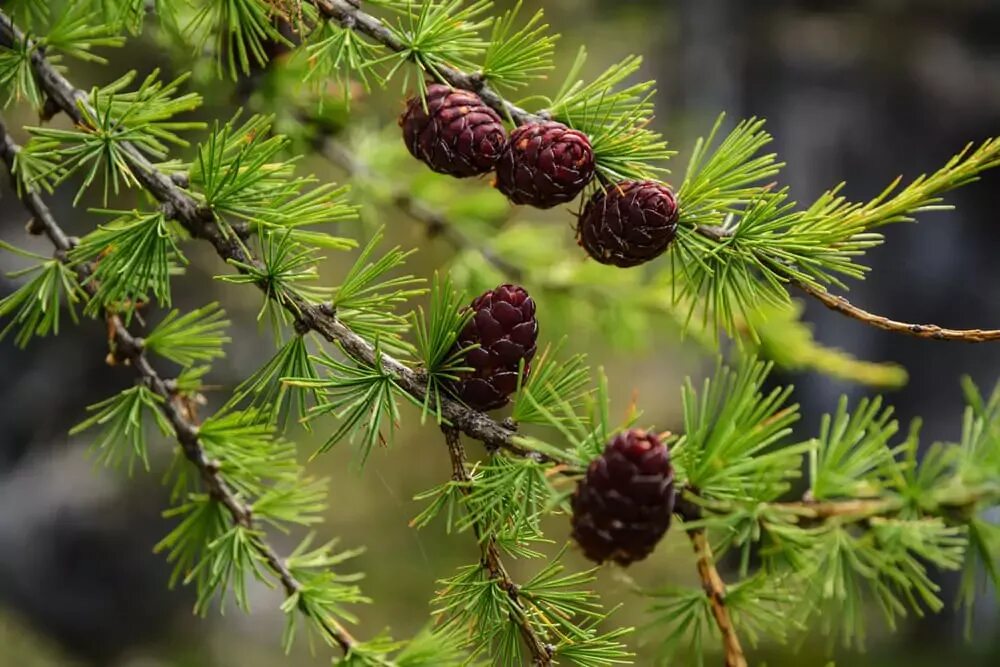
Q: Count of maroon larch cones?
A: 5